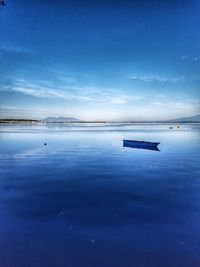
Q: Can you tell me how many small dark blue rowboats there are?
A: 1